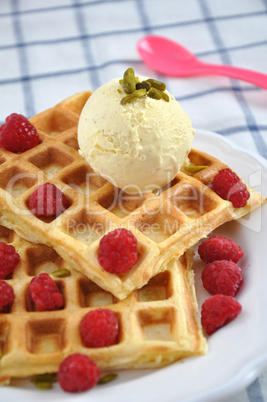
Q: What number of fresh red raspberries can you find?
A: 12